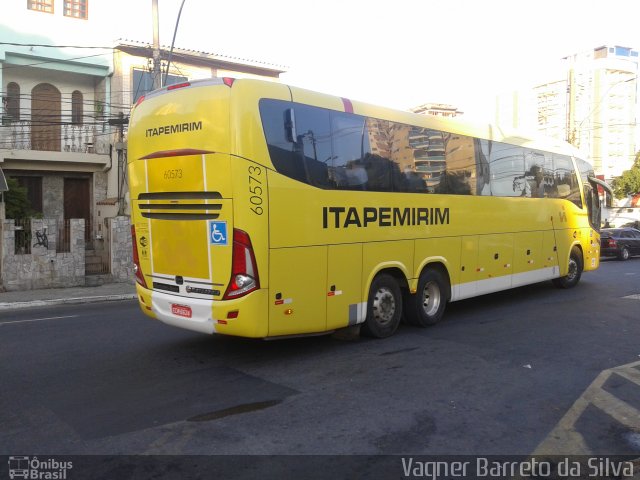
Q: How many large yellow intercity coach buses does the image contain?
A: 1